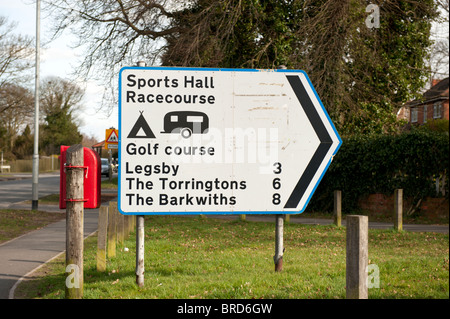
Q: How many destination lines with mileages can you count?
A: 3